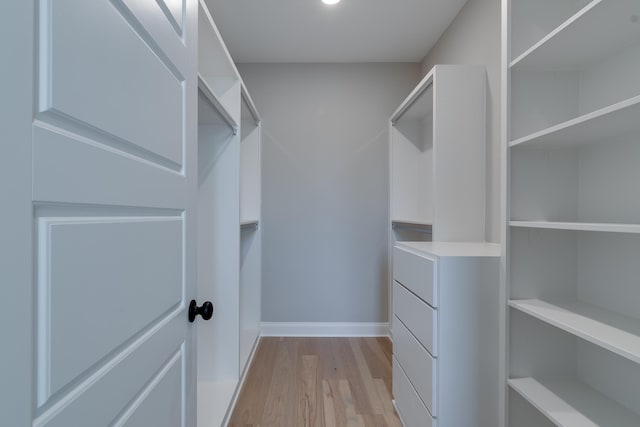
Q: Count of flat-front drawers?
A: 4